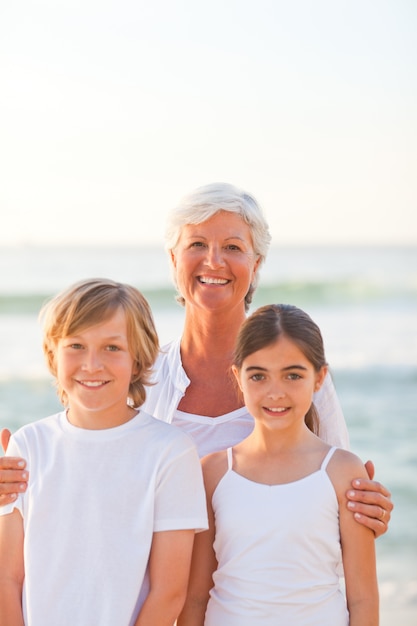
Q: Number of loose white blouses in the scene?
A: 1